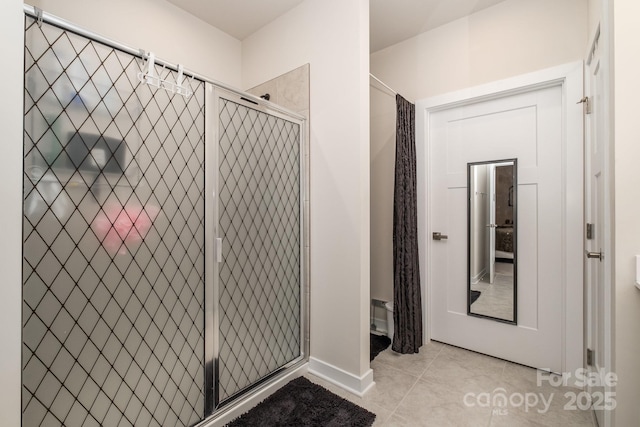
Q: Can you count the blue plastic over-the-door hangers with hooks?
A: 0